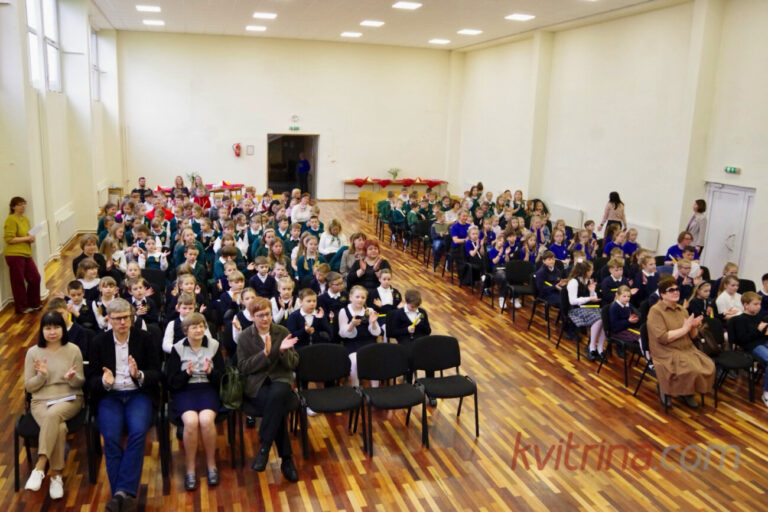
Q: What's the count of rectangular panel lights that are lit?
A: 10